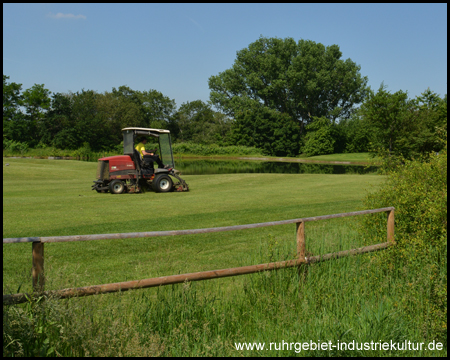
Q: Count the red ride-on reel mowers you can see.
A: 1